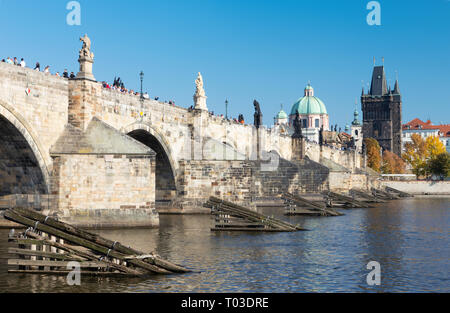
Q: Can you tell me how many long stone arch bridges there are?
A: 1